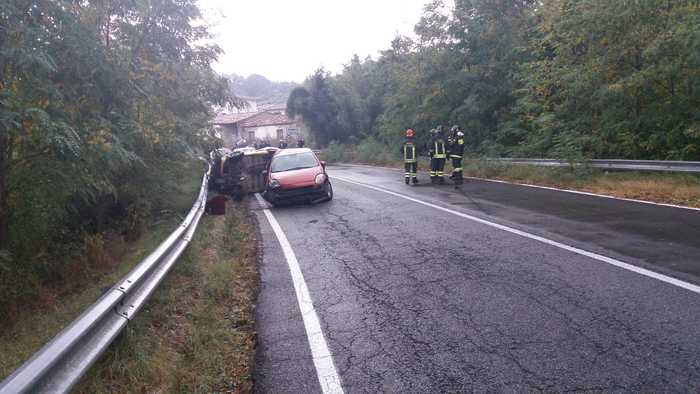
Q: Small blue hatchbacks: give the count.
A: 0